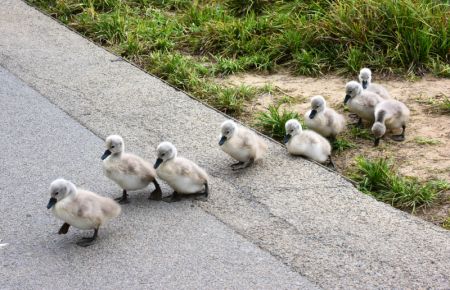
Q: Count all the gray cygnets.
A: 9